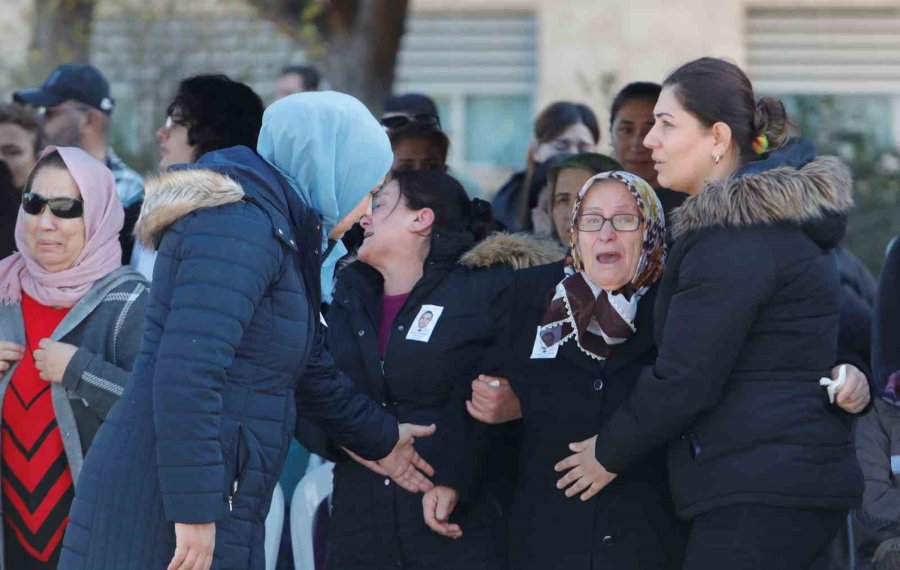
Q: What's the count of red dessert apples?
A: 0